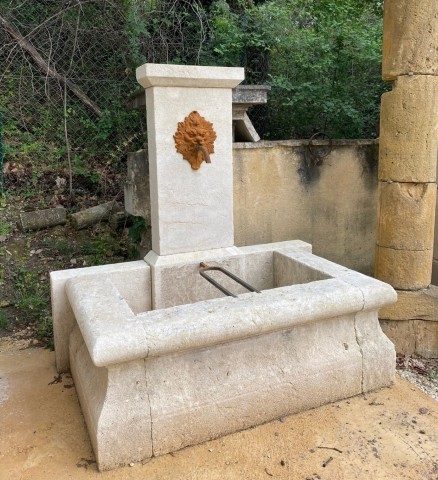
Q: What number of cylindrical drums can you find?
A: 4